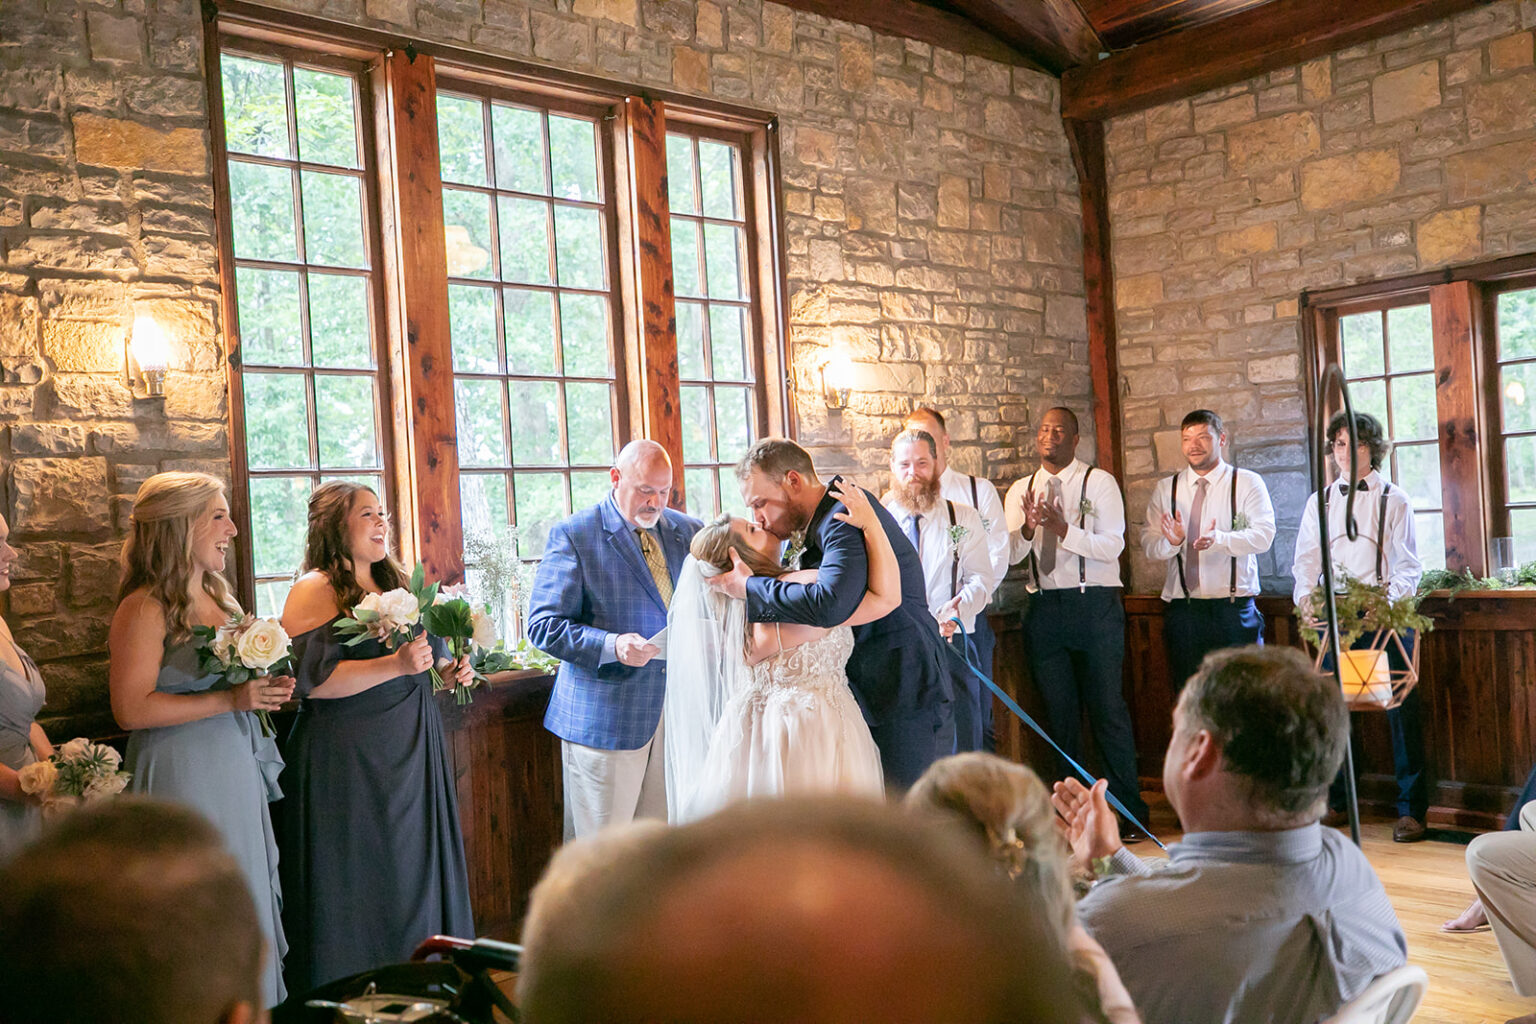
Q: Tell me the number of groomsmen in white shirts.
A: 5